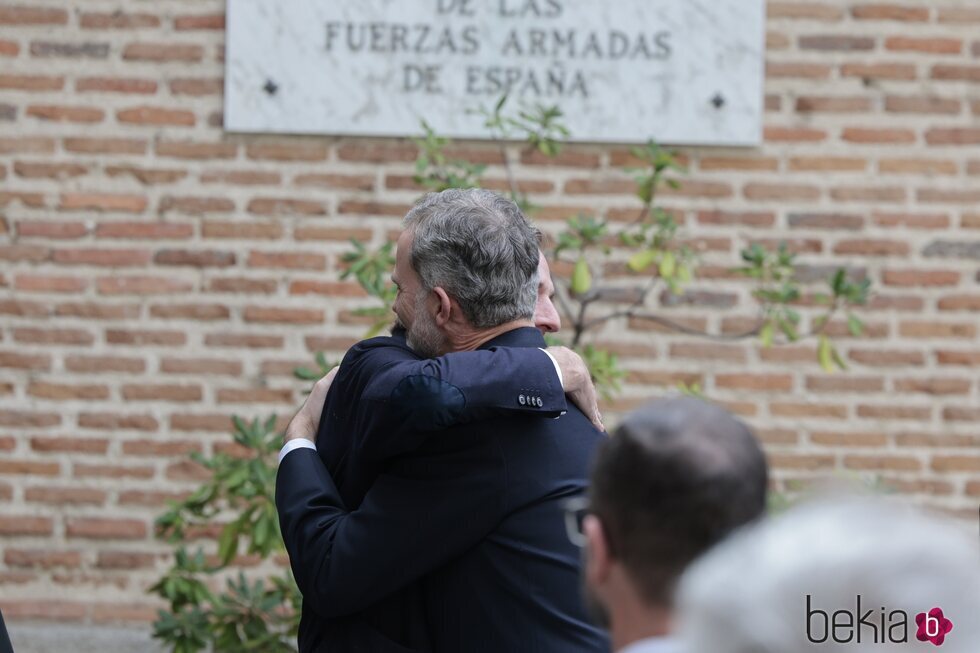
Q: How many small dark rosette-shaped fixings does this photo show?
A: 2